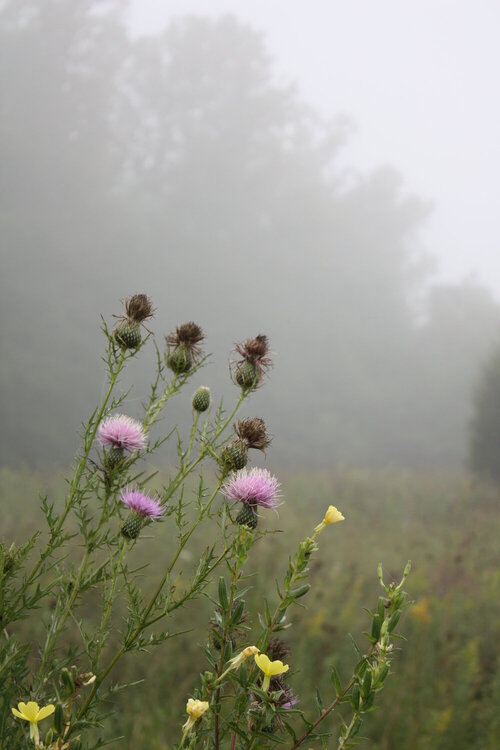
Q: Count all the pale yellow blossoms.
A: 5